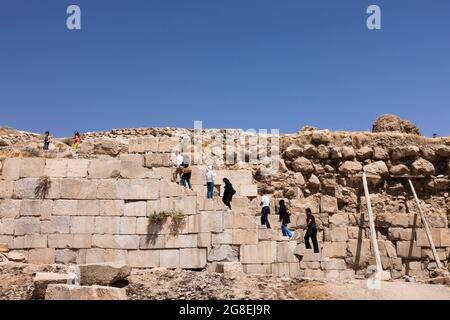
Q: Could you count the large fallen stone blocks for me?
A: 3